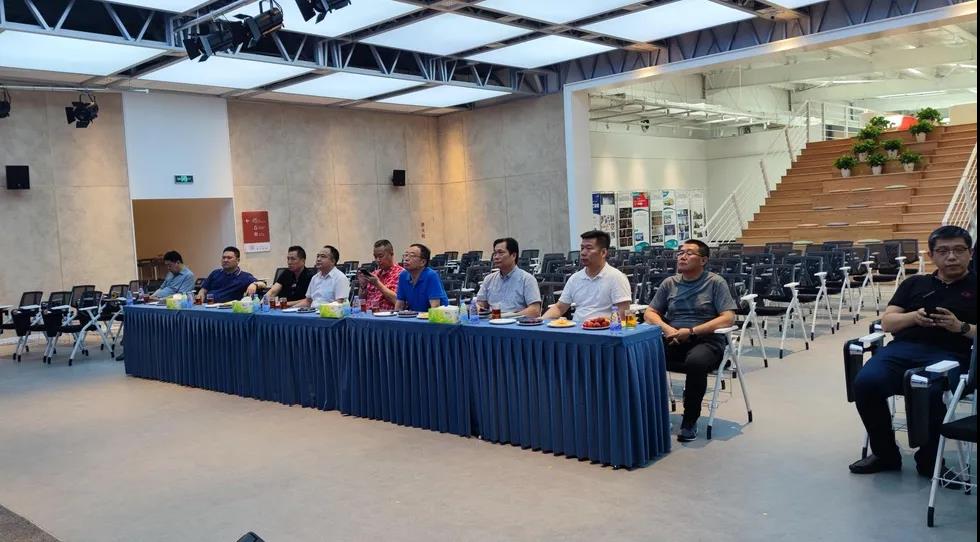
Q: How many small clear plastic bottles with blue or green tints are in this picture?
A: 11